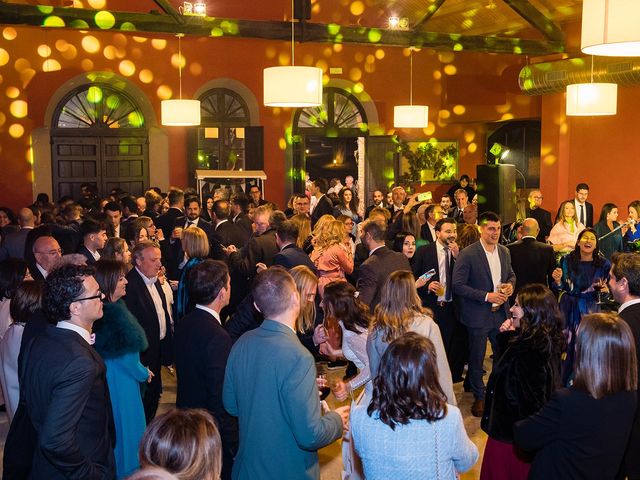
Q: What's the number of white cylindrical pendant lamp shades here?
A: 5